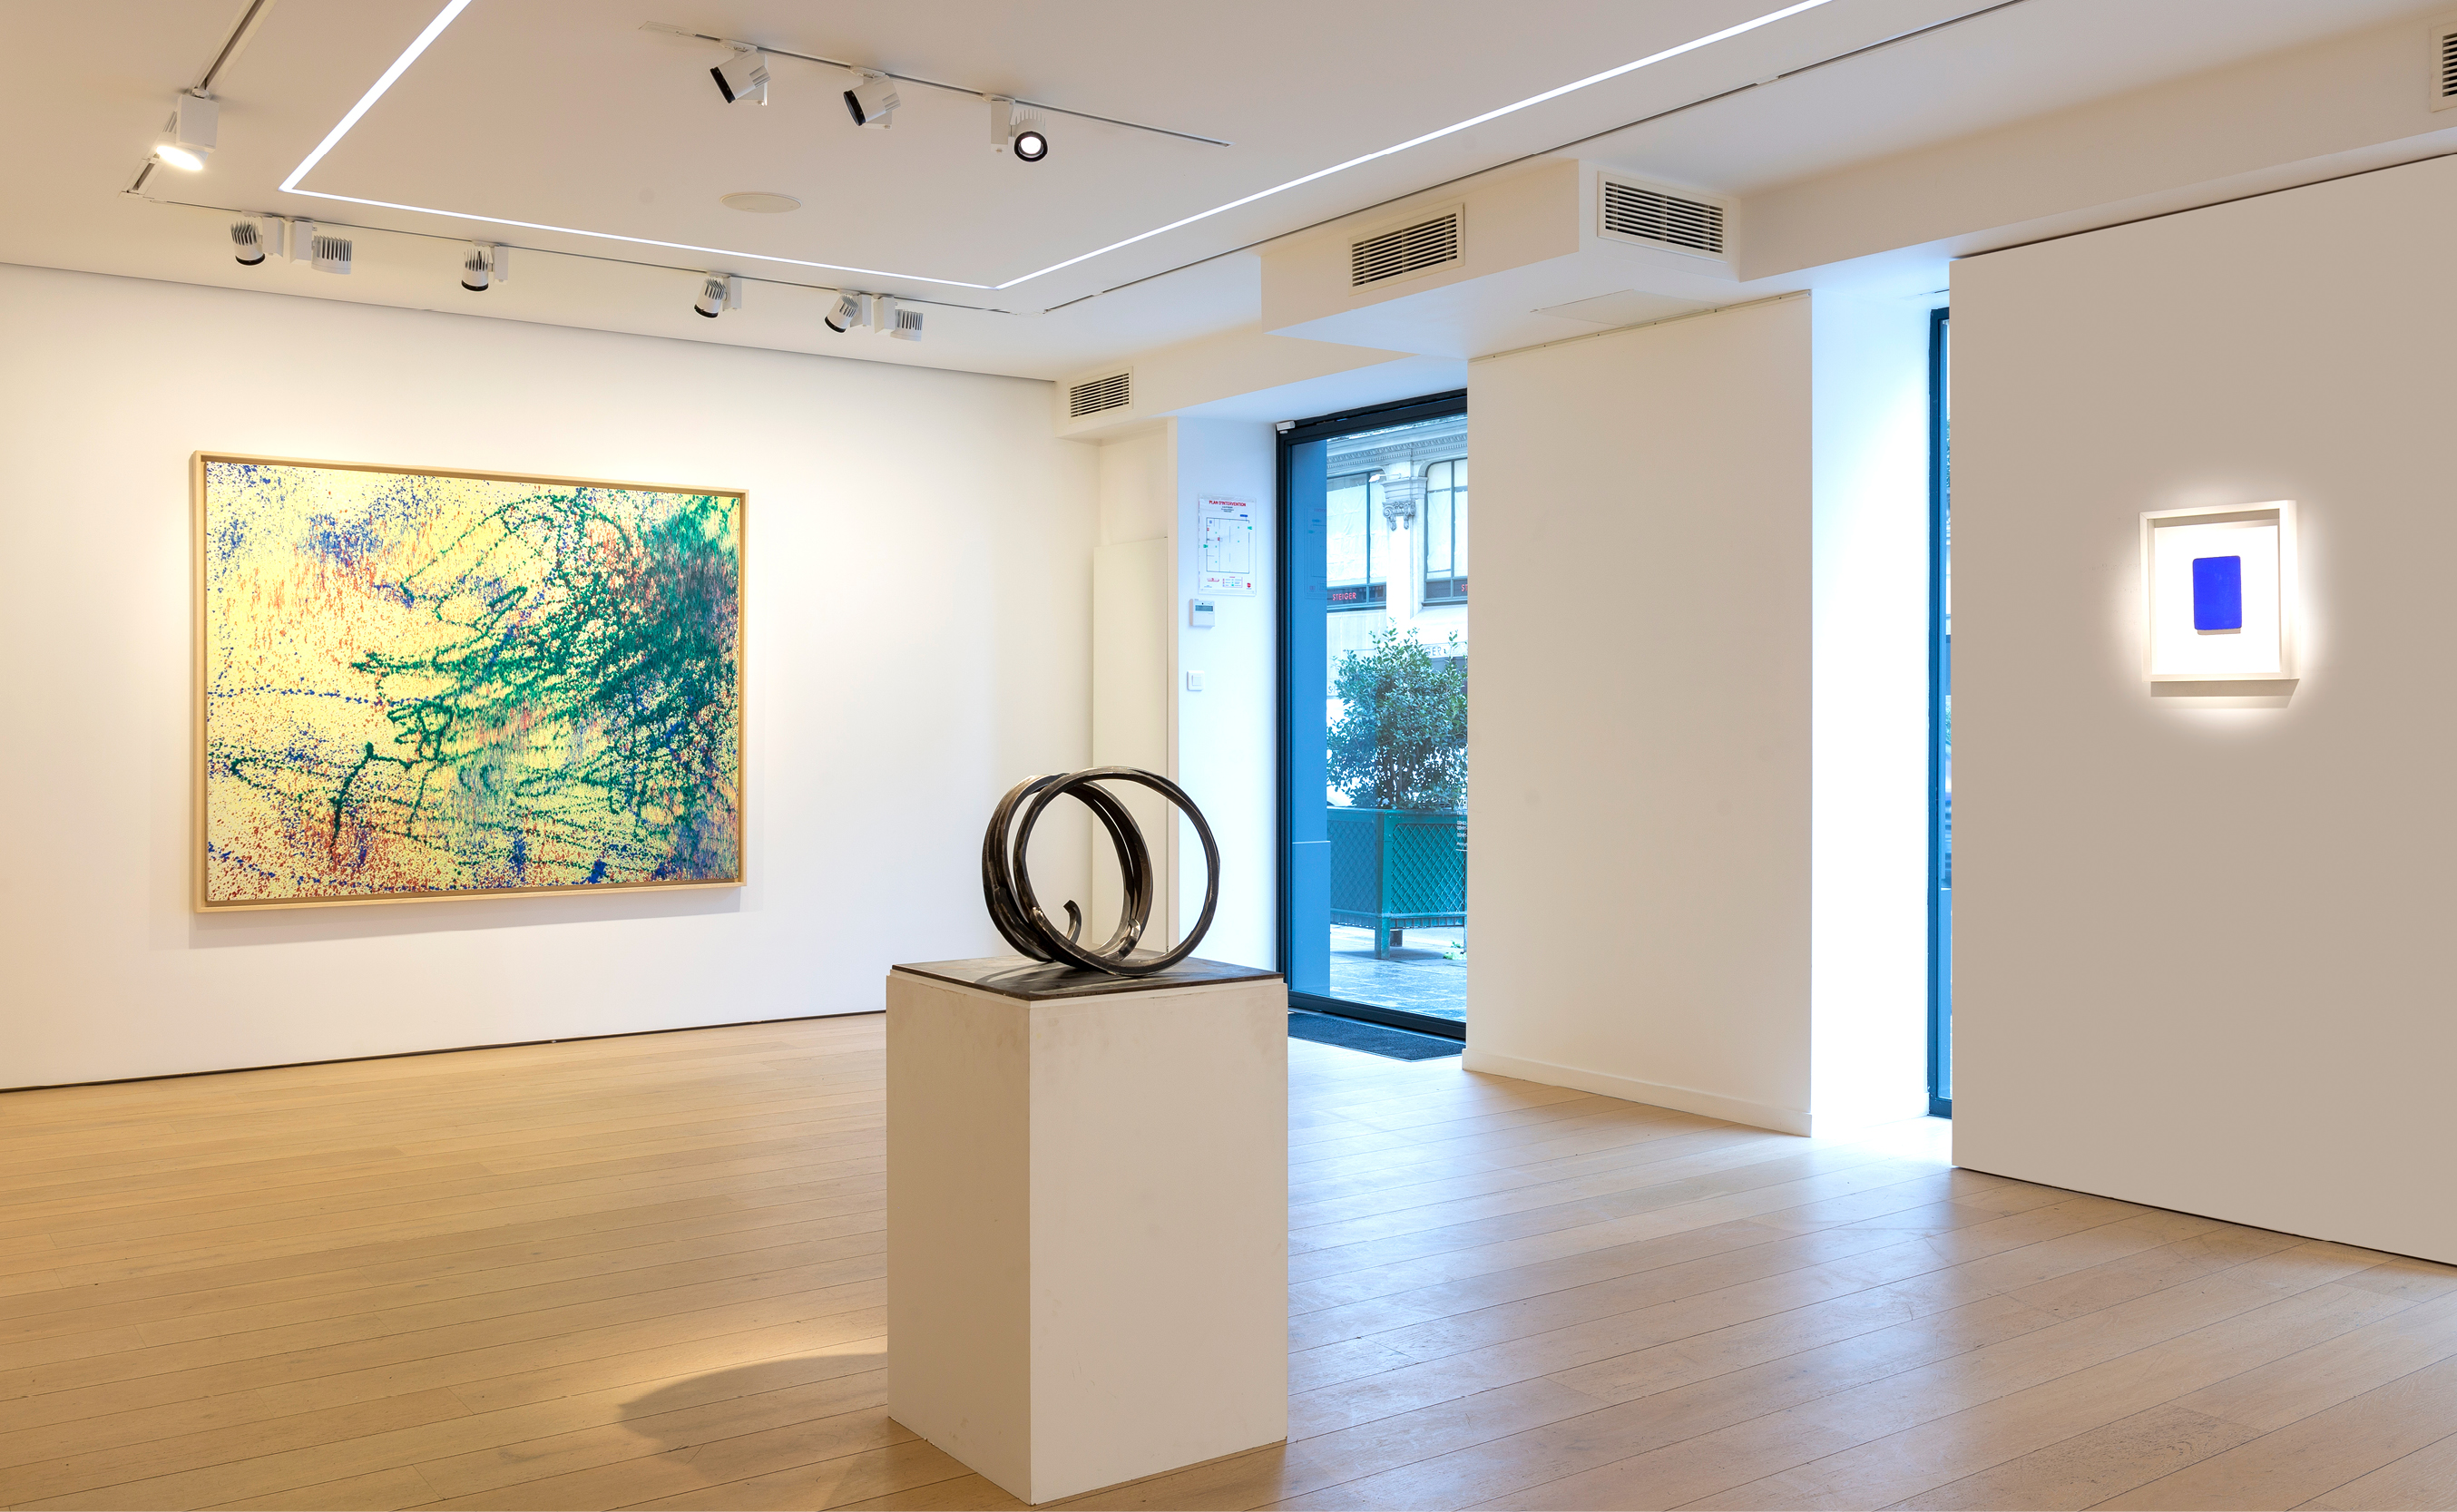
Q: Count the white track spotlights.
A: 10